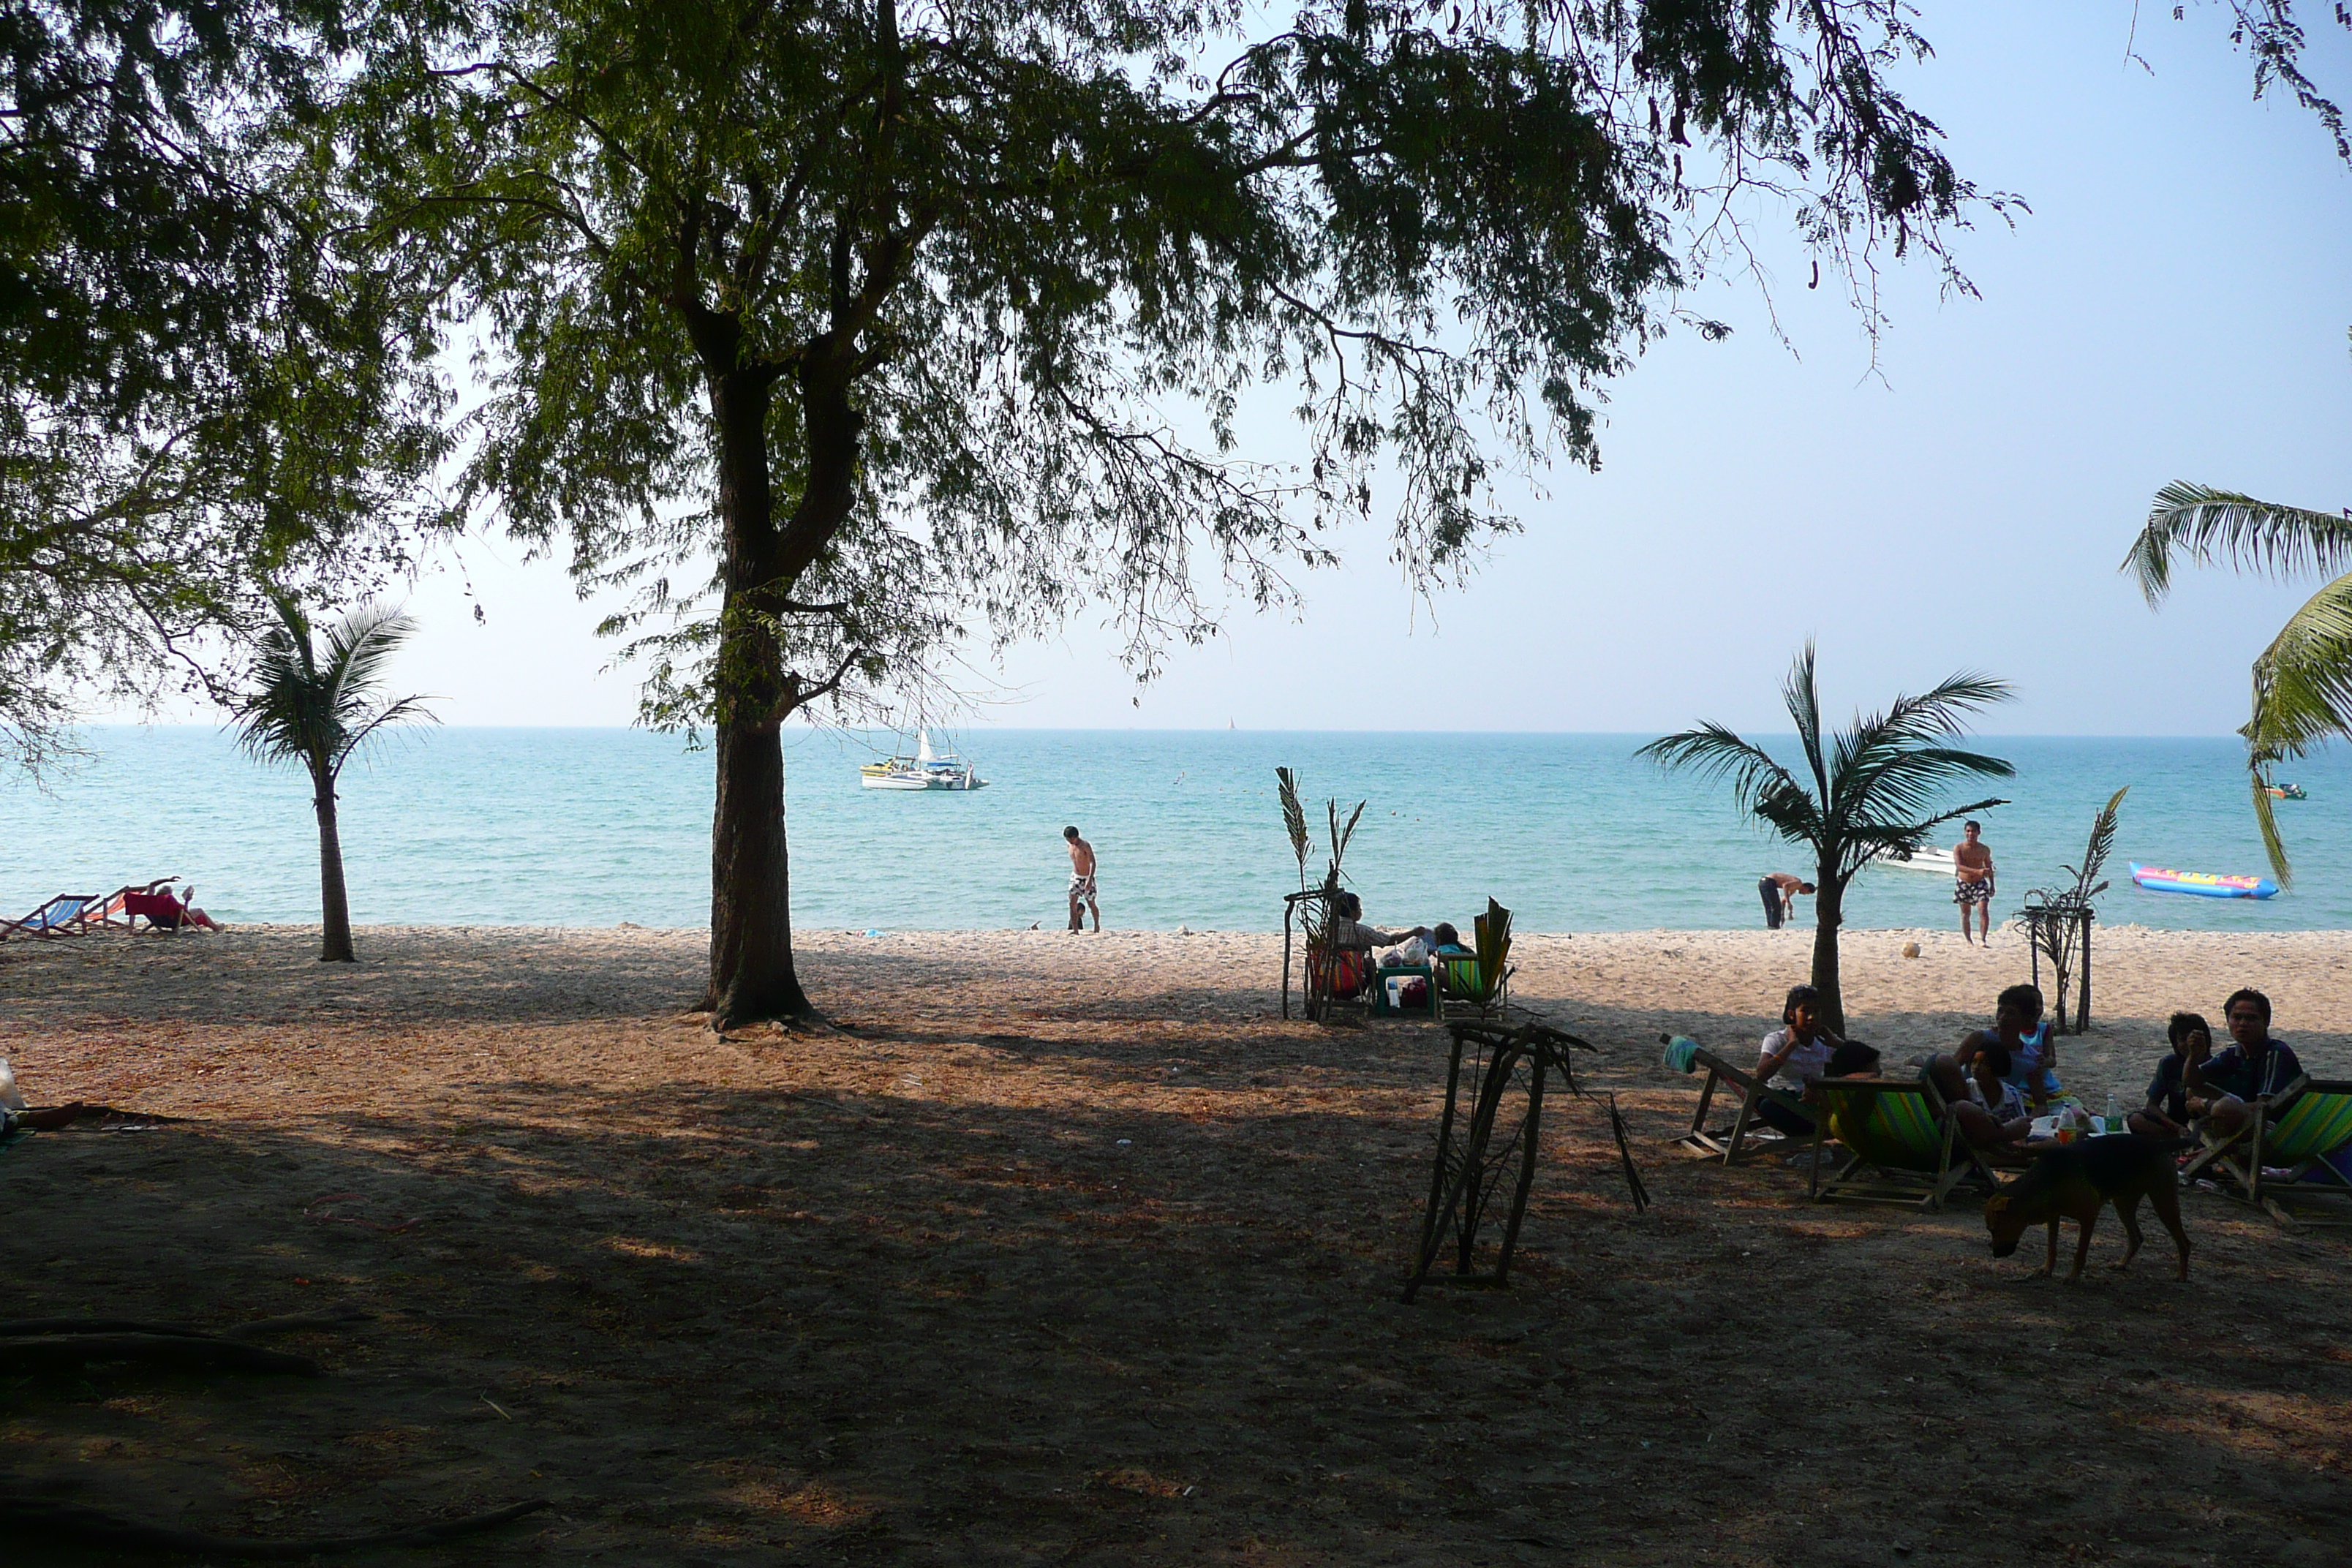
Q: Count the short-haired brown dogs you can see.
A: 1